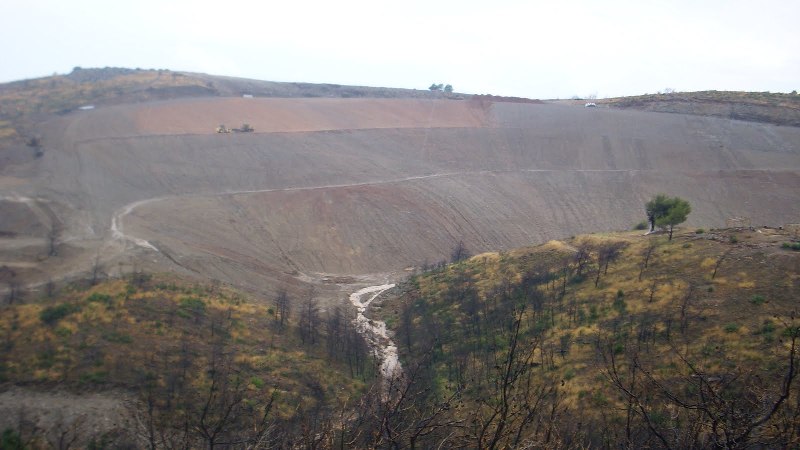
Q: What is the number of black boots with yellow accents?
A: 0